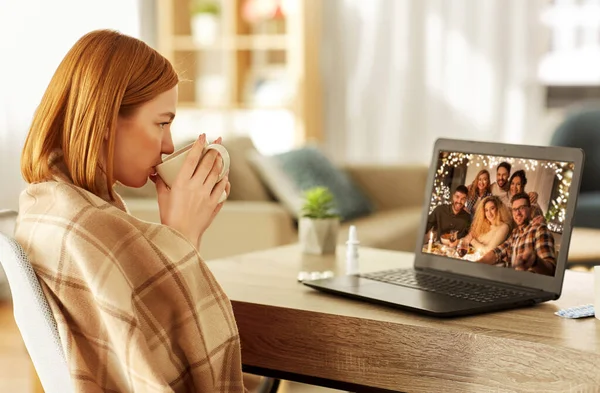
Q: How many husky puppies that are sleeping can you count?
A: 0